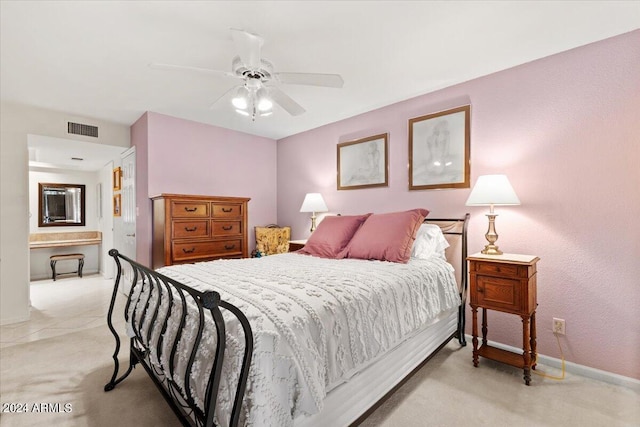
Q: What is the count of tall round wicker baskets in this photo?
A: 0